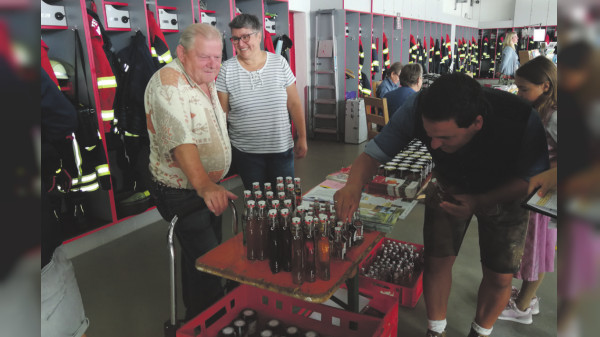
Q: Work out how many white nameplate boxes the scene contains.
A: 5